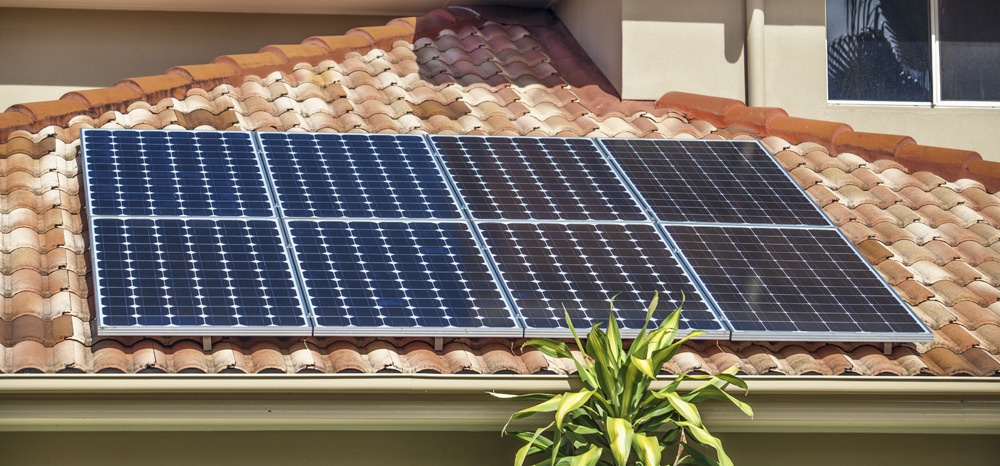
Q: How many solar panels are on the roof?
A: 8